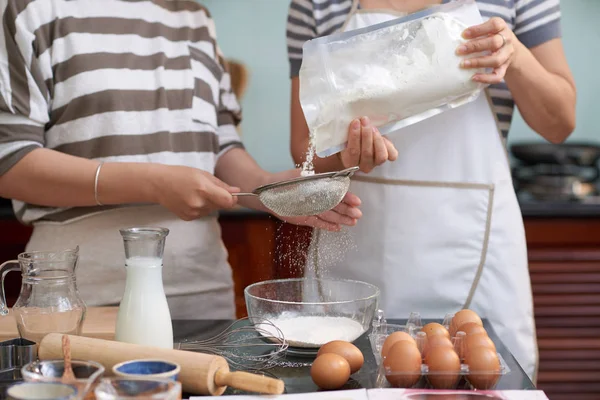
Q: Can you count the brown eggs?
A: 11